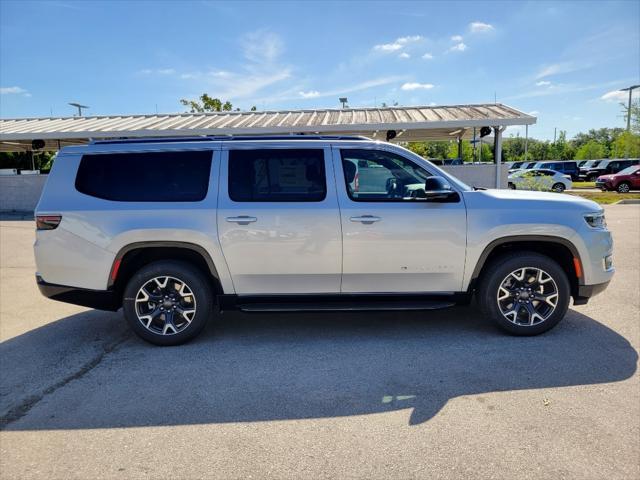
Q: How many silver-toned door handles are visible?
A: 2